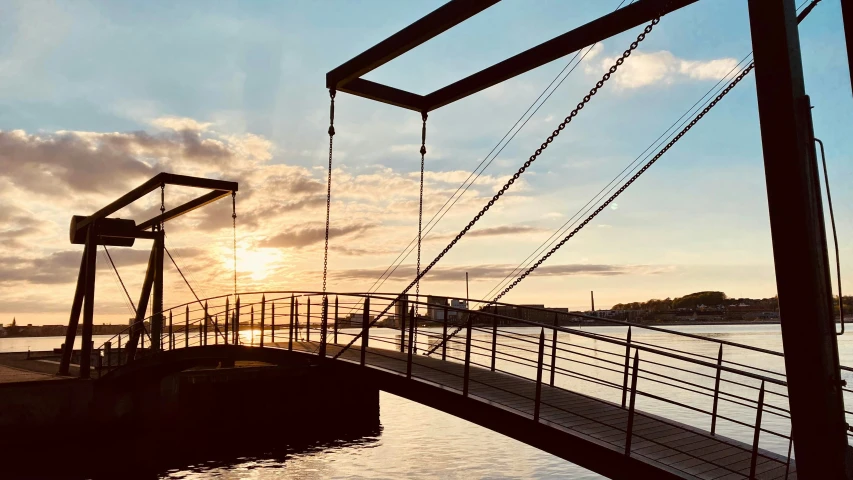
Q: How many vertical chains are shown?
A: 4